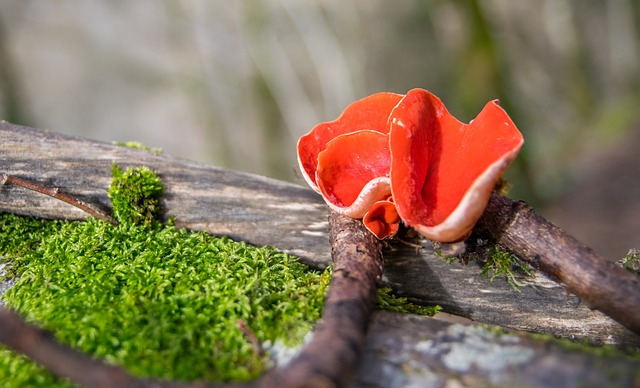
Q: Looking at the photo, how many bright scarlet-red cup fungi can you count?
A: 4